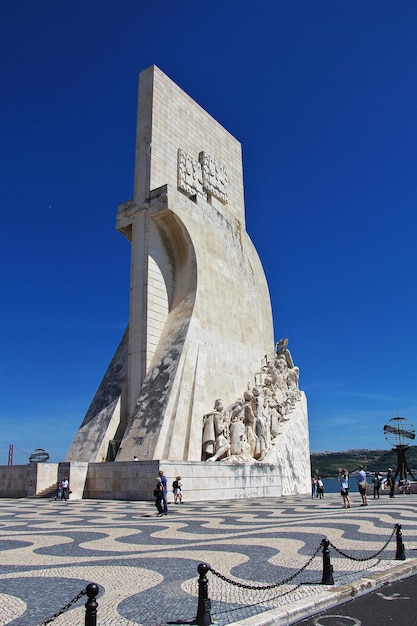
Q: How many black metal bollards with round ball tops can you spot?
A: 4